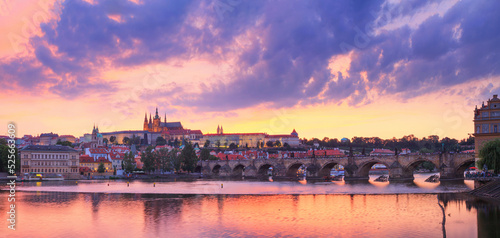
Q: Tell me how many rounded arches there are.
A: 9